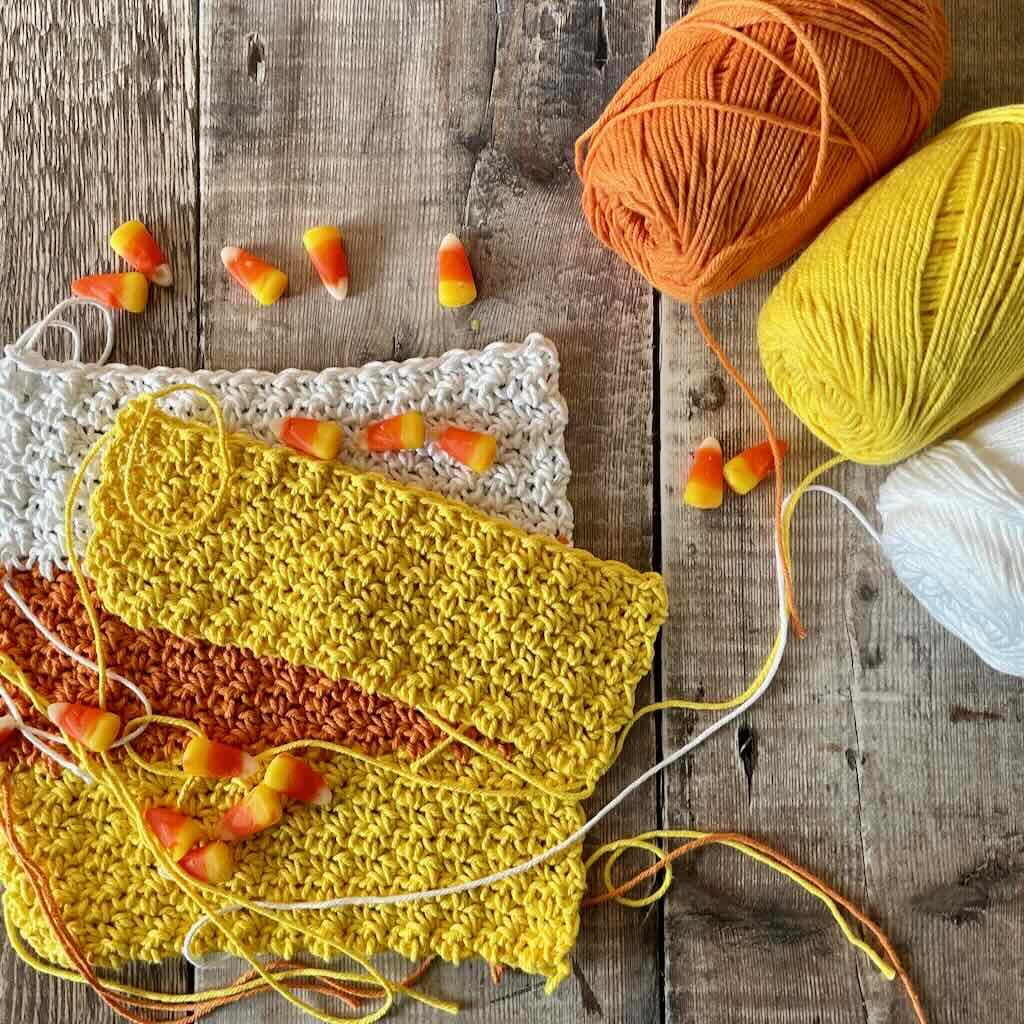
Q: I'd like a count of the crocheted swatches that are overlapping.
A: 2